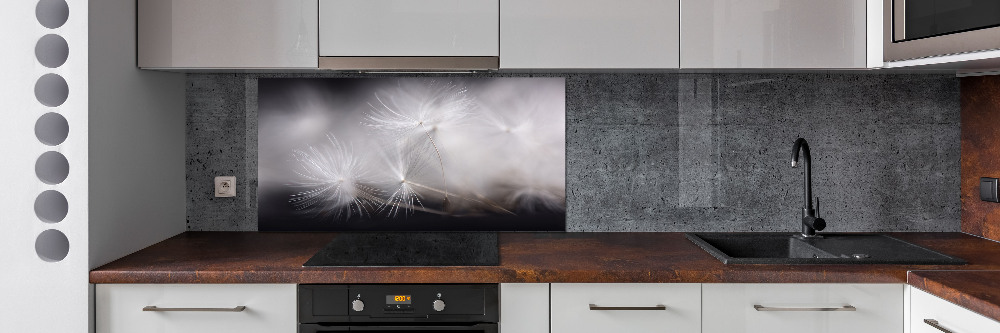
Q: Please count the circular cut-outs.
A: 7